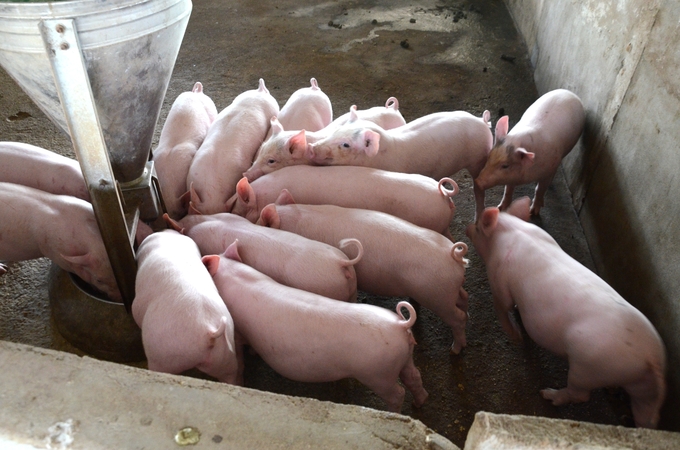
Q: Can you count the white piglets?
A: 14